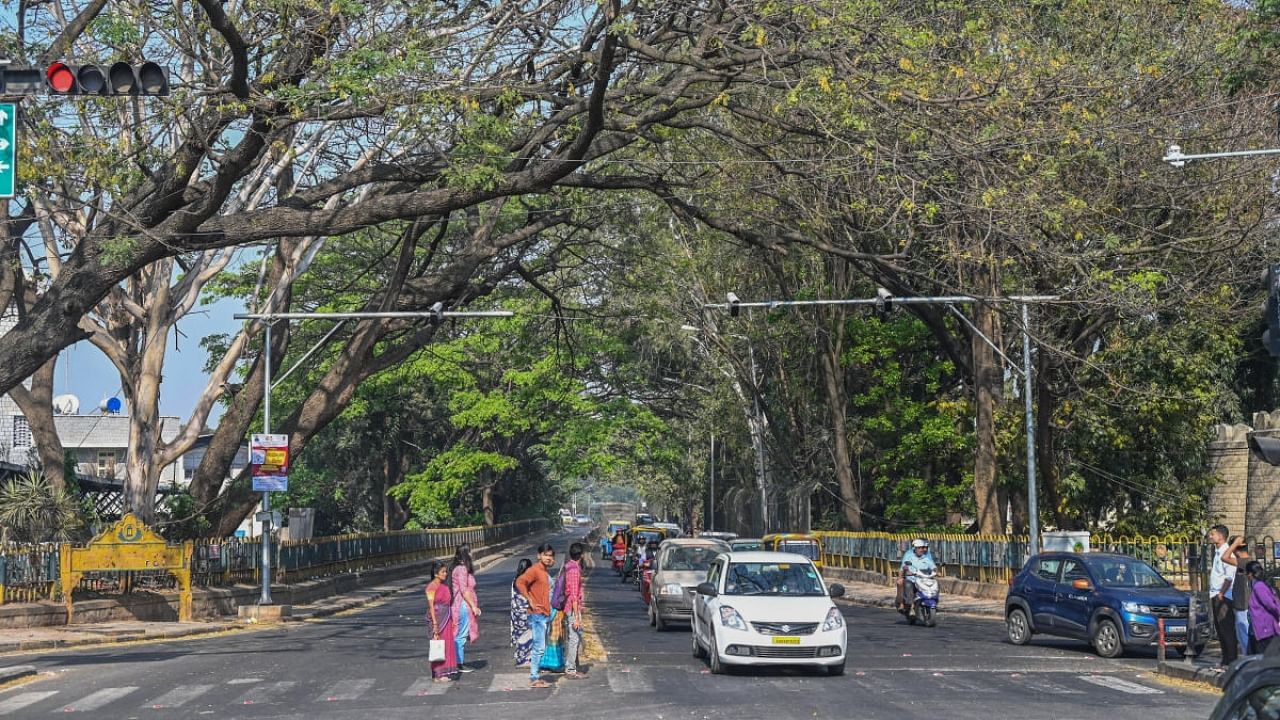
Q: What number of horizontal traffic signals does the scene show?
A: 1